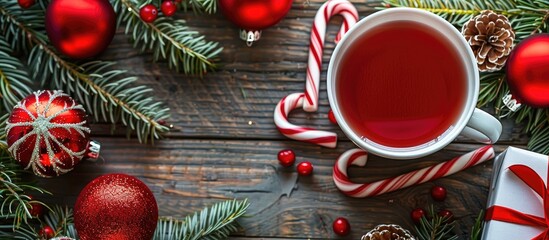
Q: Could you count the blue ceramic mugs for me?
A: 0